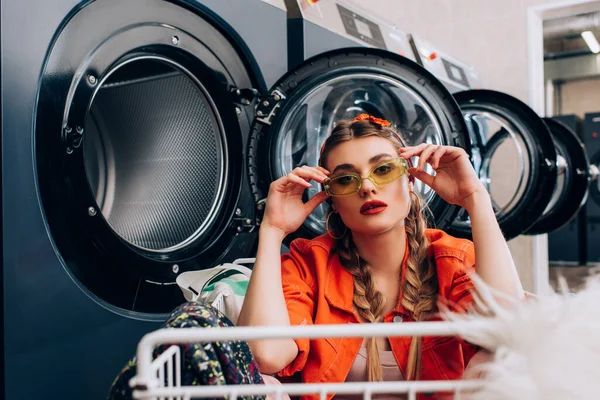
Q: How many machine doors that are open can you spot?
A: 3